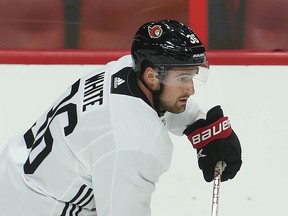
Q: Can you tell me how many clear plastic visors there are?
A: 1